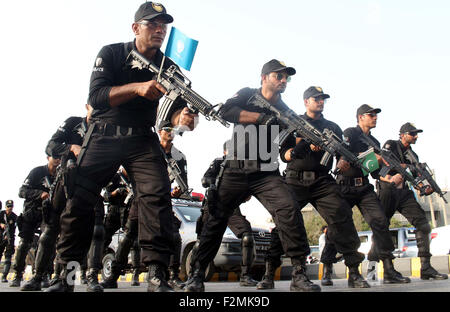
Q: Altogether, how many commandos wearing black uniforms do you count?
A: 11